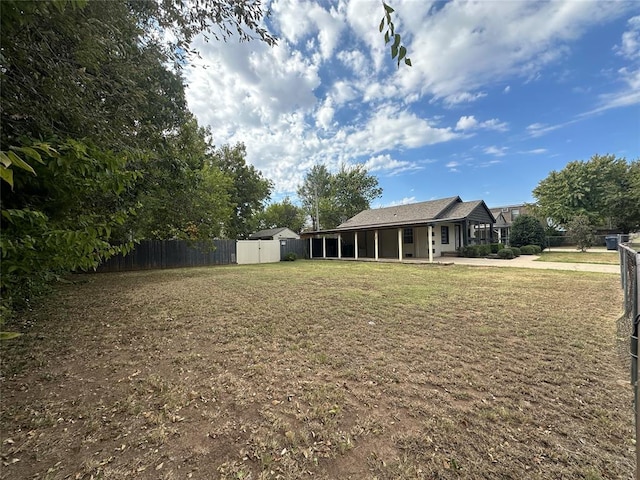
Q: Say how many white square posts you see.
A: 7